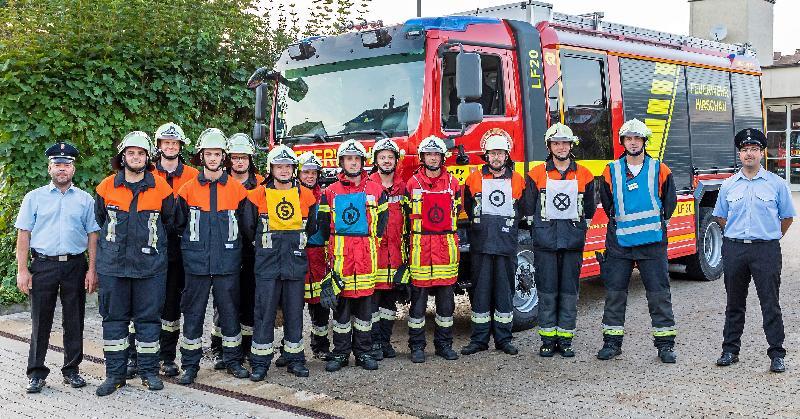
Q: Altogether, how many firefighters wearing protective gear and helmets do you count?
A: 12